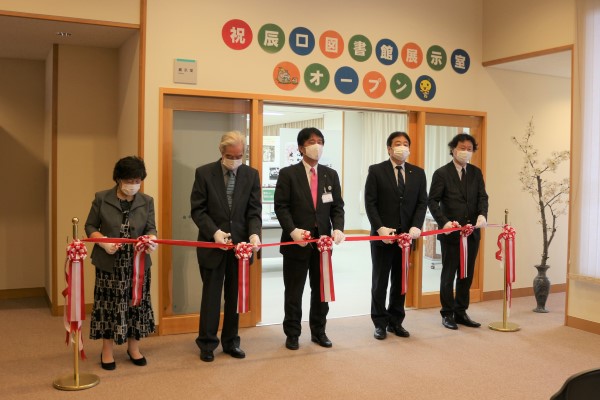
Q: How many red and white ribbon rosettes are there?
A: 7